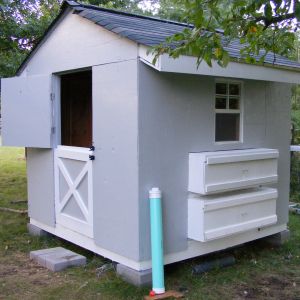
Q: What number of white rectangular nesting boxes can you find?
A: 2